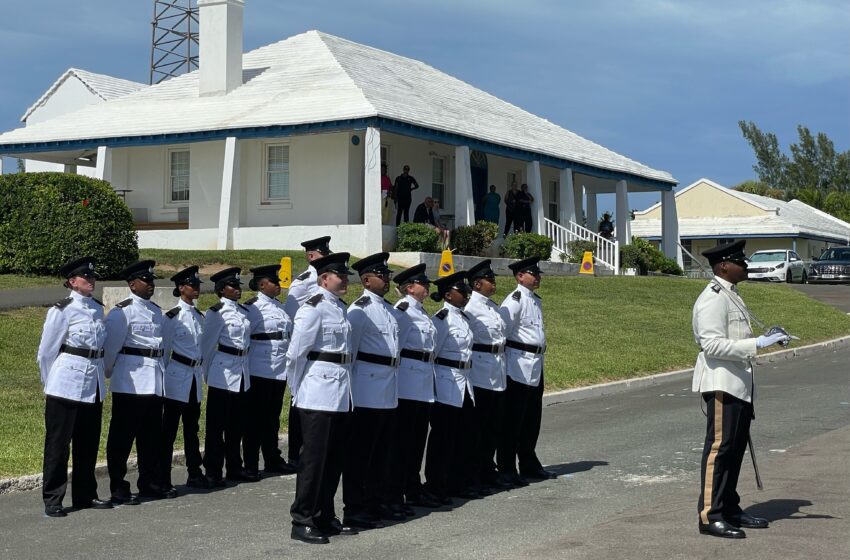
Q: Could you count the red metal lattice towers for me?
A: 0